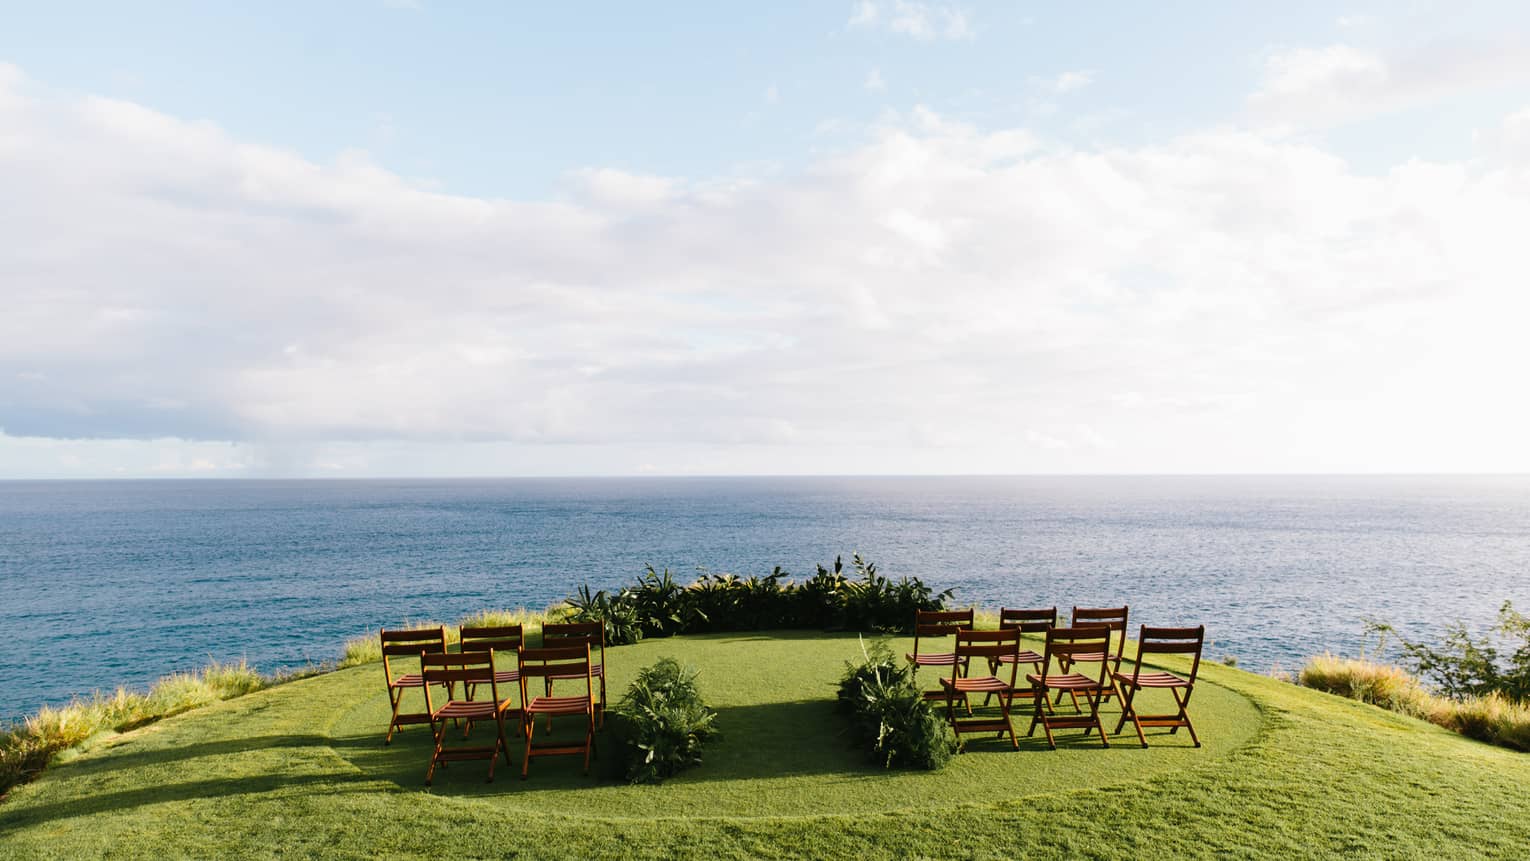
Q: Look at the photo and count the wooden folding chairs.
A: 11